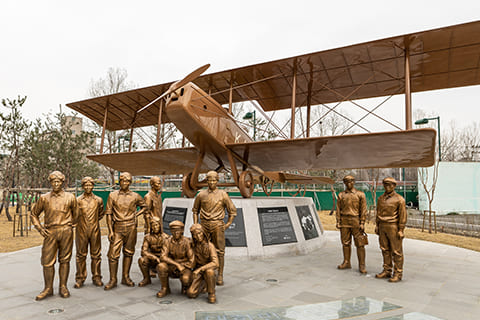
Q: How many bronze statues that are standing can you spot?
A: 7